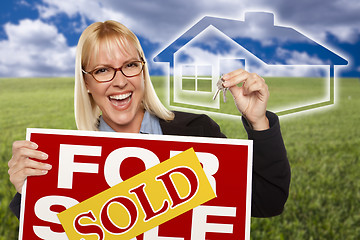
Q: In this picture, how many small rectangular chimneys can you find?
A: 1